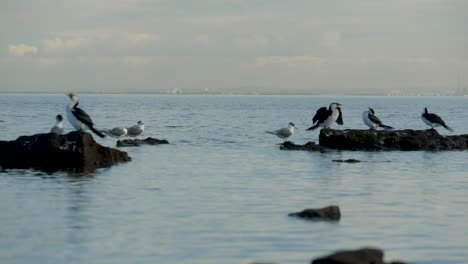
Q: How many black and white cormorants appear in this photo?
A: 4